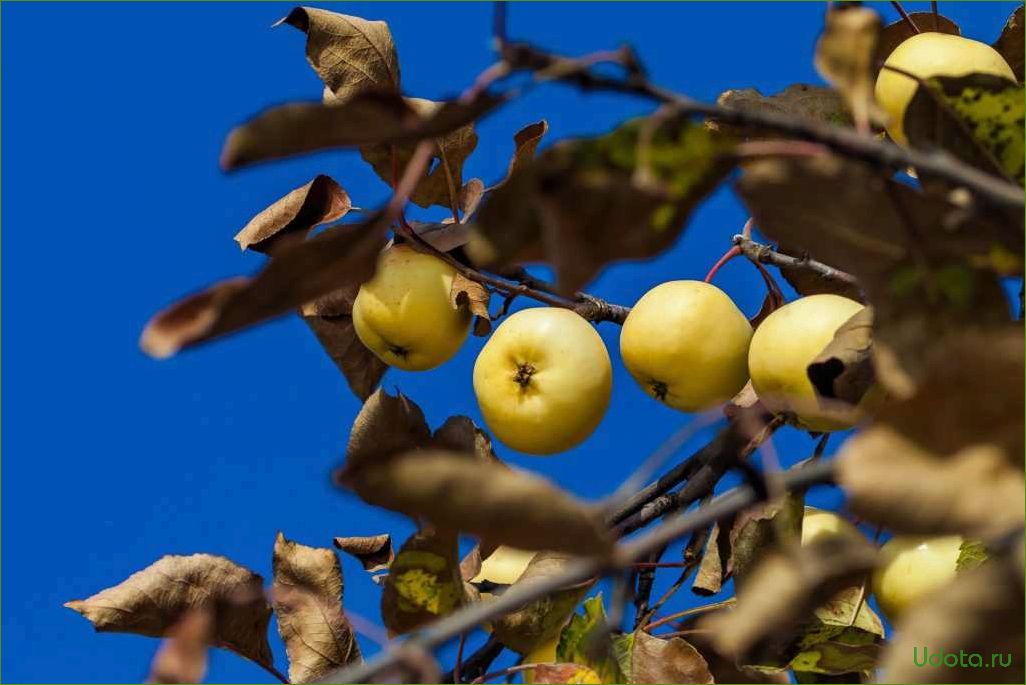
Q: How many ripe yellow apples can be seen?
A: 8